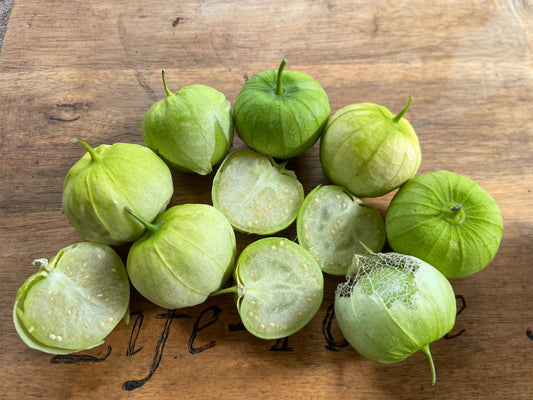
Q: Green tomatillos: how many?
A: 11